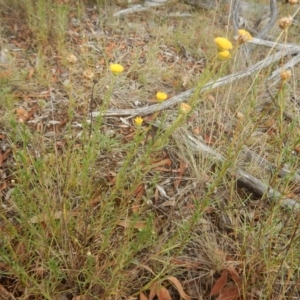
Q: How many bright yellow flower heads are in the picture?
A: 6